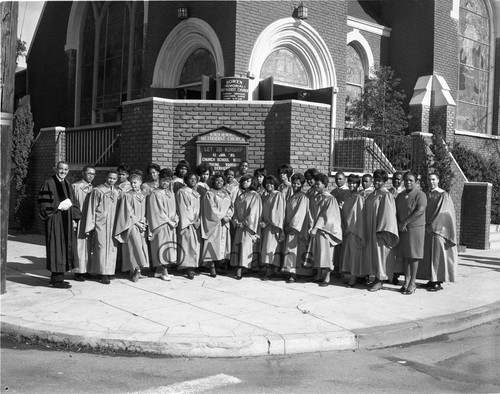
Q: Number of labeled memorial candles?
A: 0